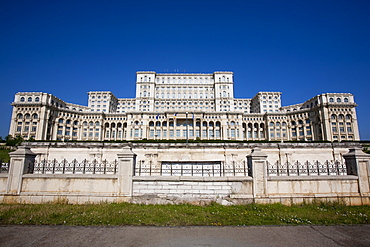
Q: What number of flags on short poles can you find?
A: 3